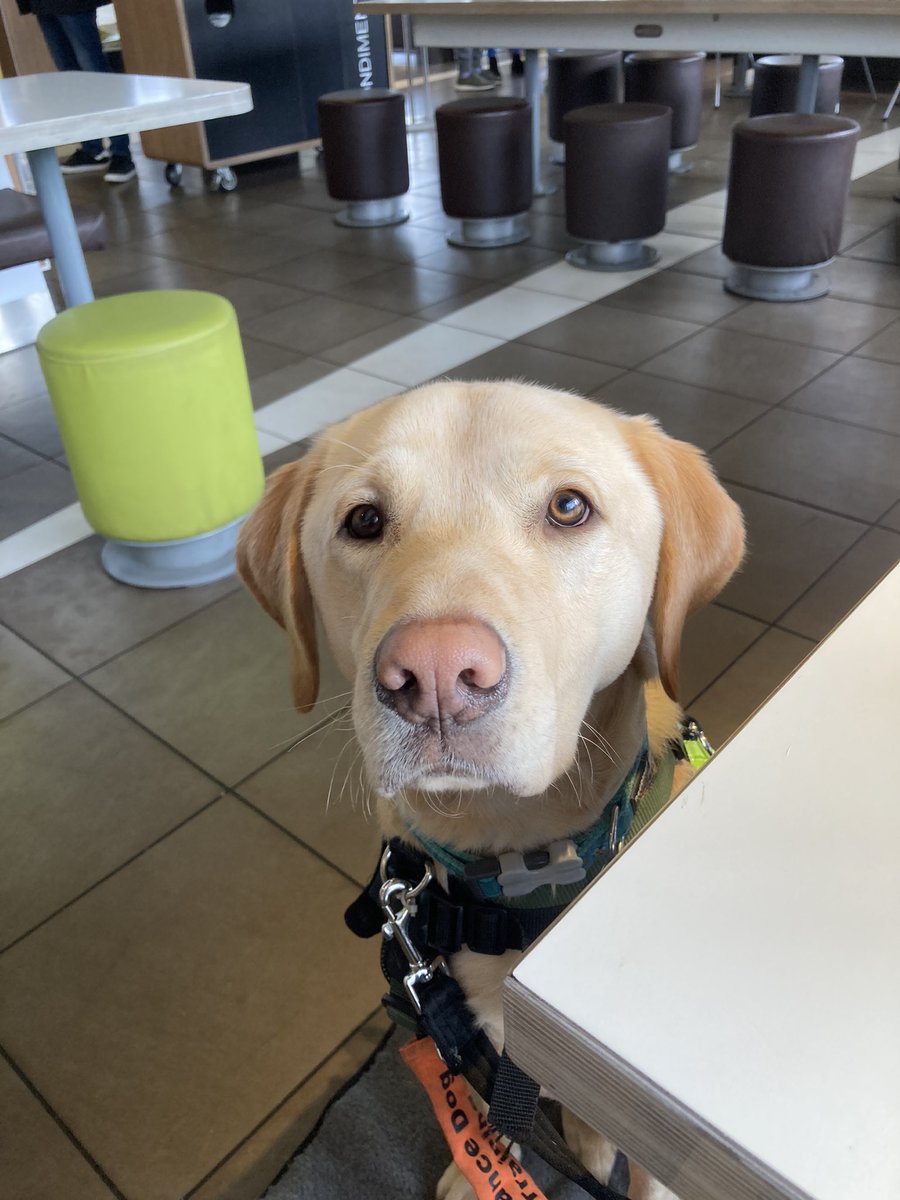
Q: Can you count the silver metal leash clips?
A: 1